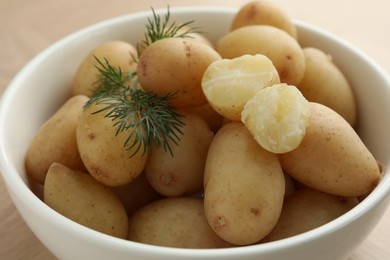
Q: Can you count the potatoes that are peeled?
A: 2